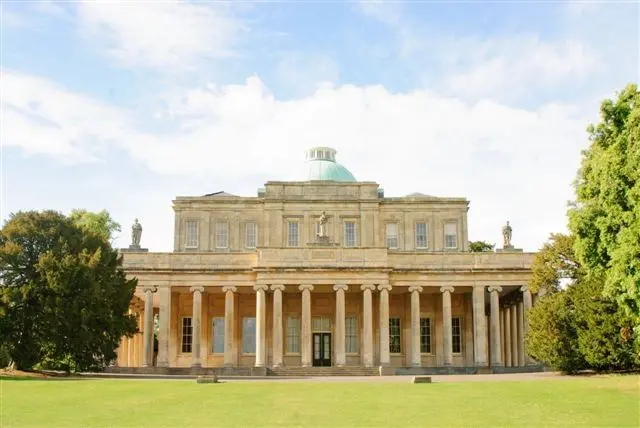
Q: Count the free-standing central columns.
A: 6